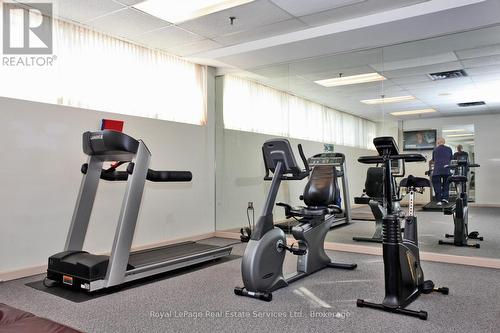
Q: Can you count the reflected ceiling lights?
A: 3